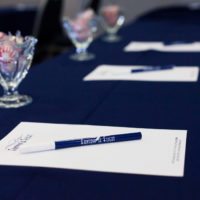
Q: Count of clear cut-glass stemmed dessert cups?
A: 3